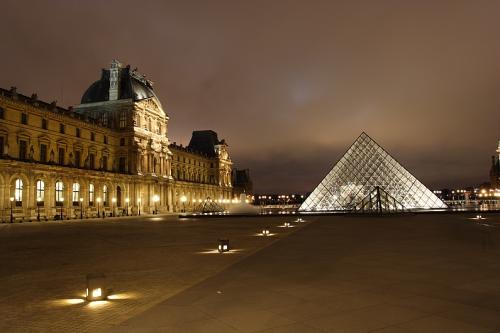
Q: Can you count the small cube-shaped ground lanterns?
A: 6